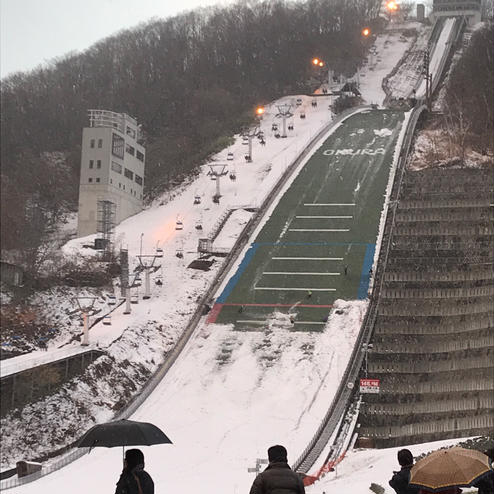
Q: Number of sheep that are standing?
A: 0